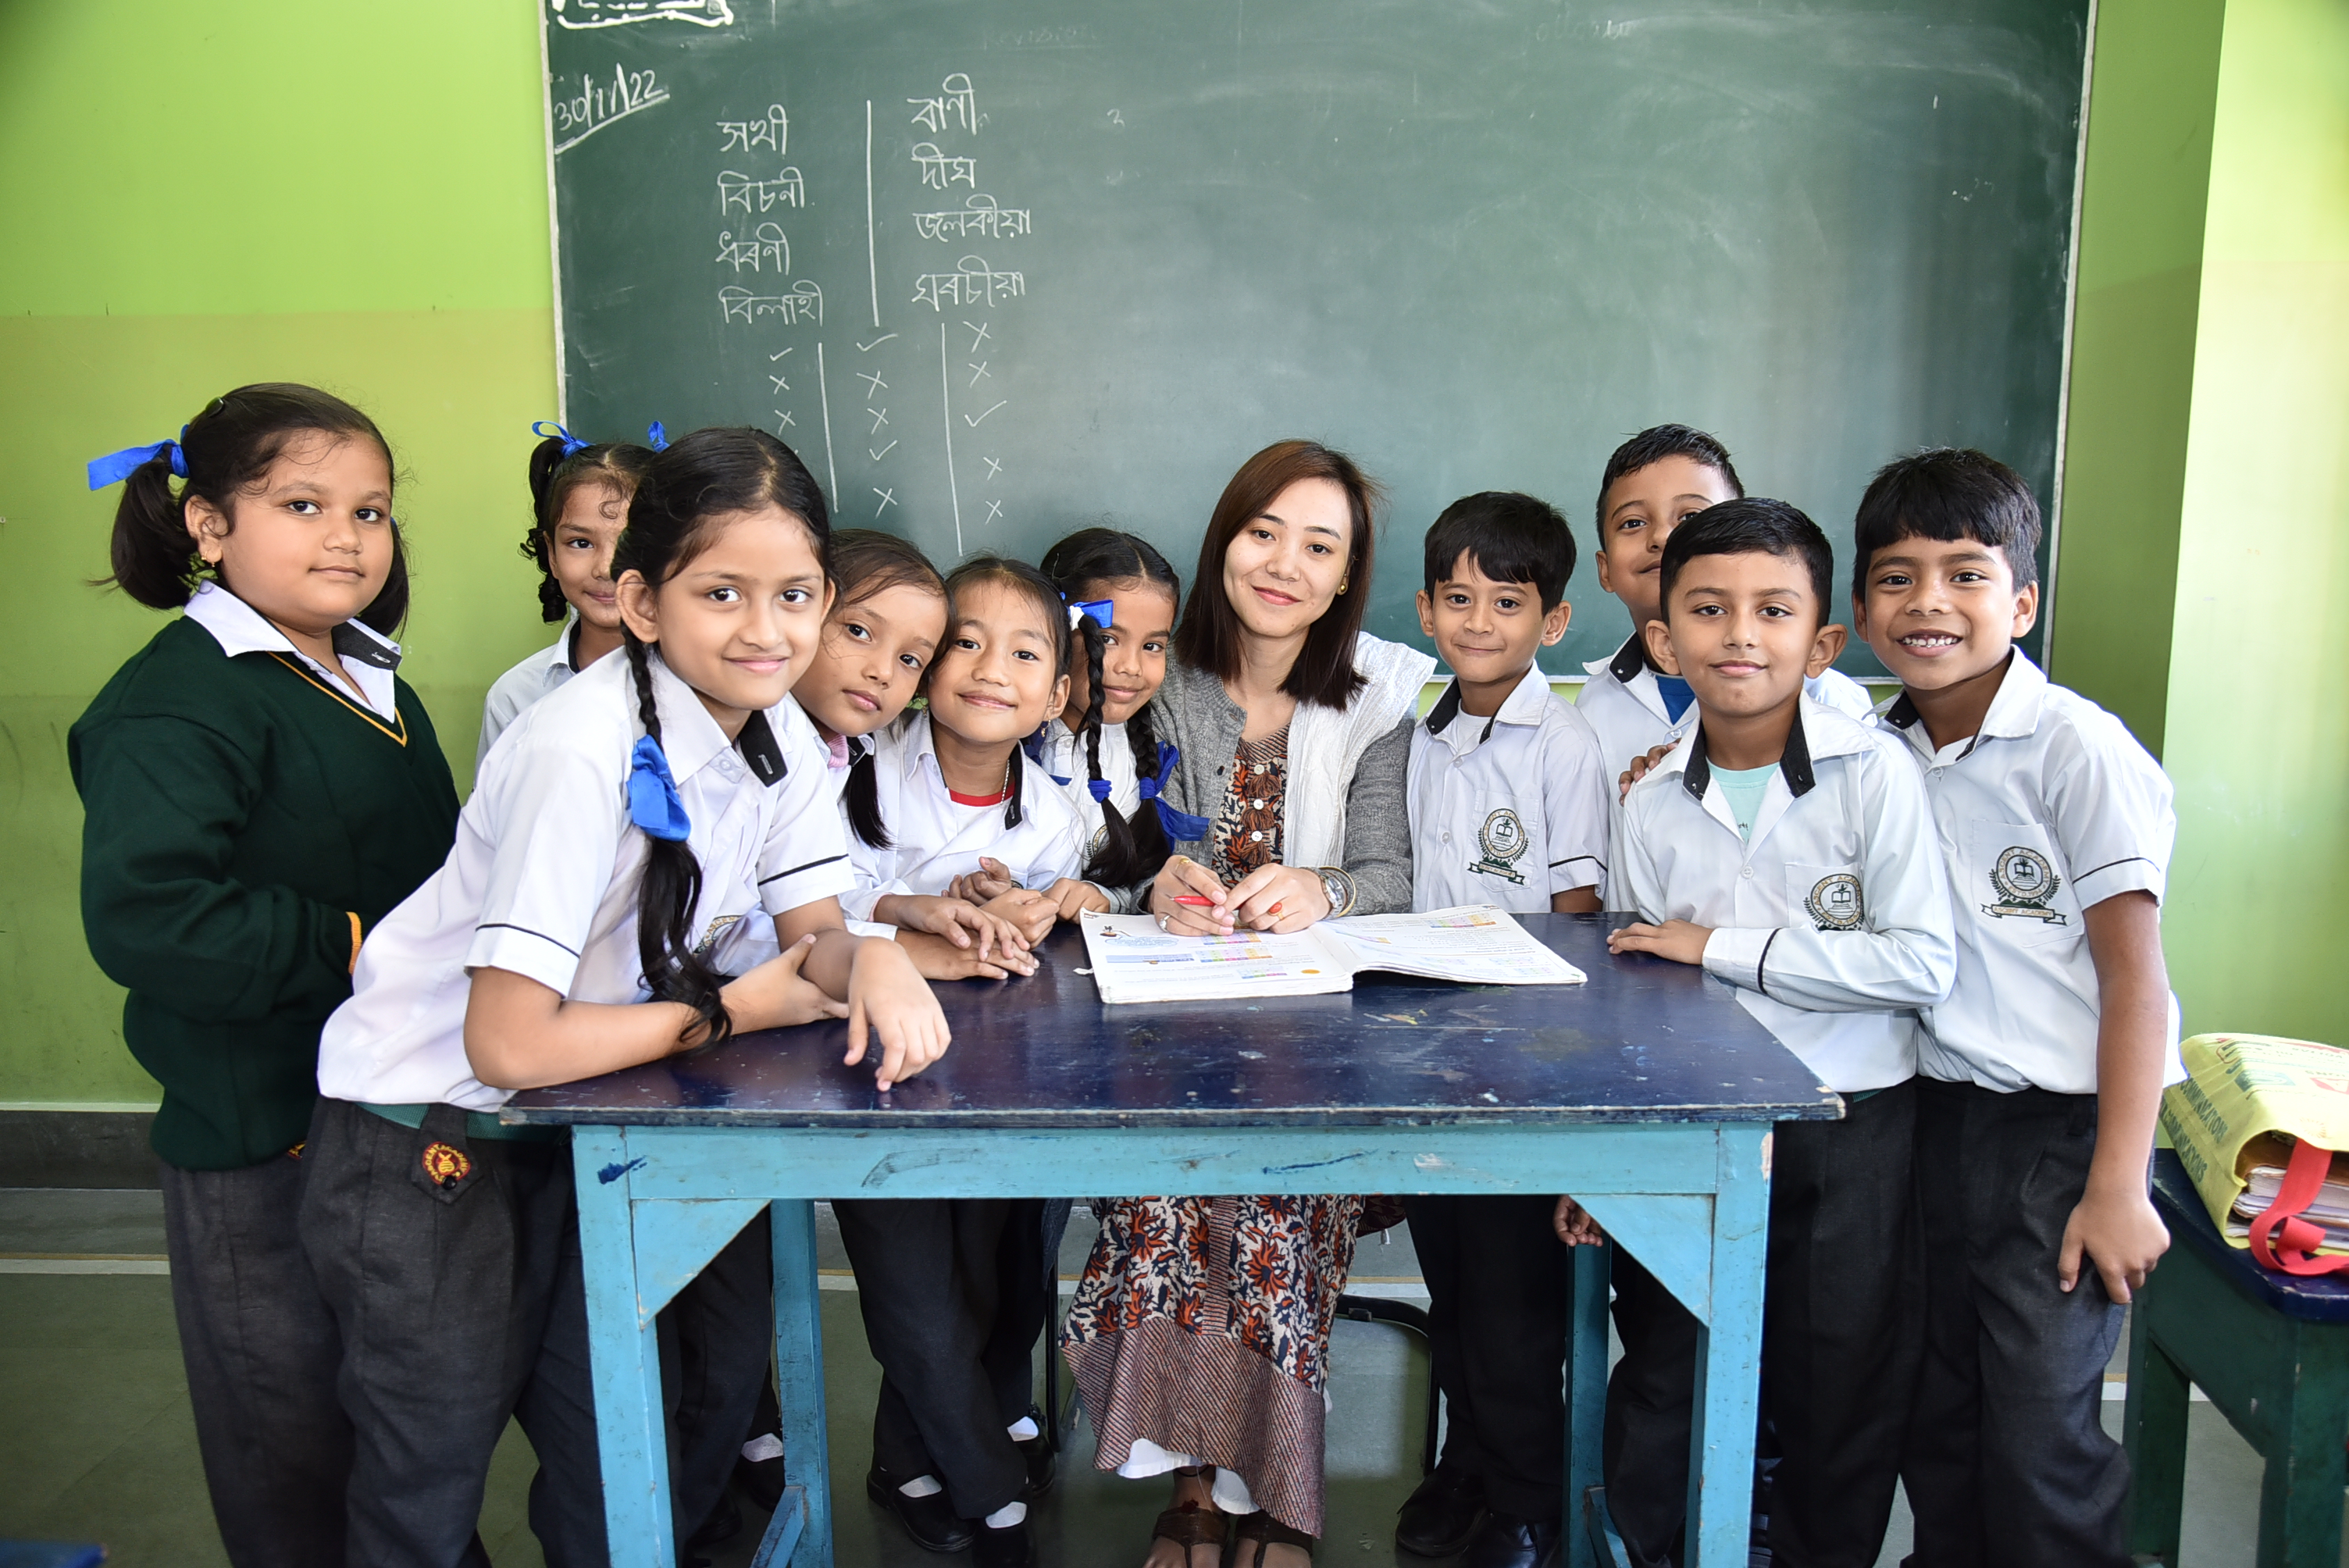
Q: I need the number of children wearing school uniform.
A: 10